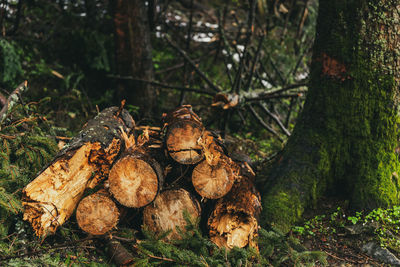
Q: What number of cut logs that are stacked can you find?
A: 7